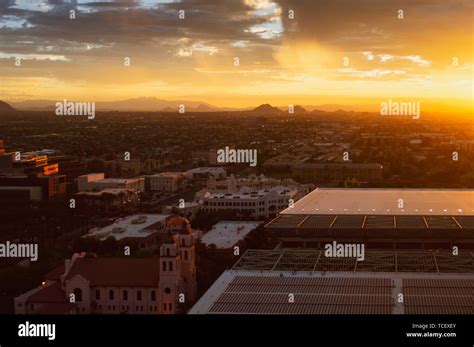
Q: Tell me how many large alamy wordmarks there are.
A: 6